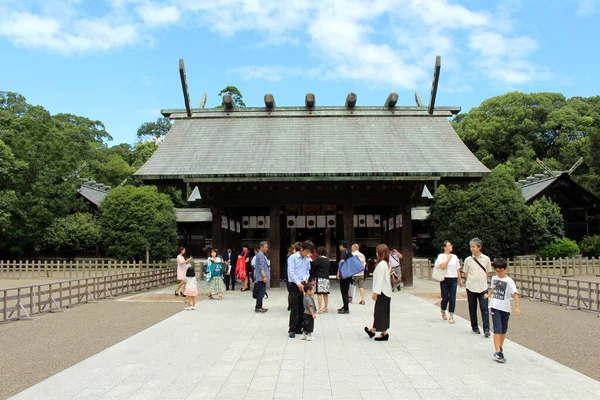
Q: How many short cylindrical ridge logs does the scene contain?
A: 5